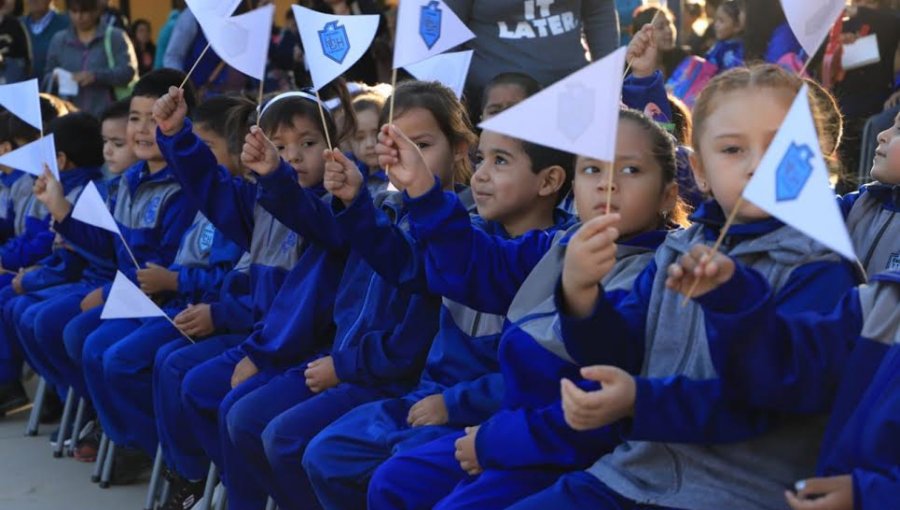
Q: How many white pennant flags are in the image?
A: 12